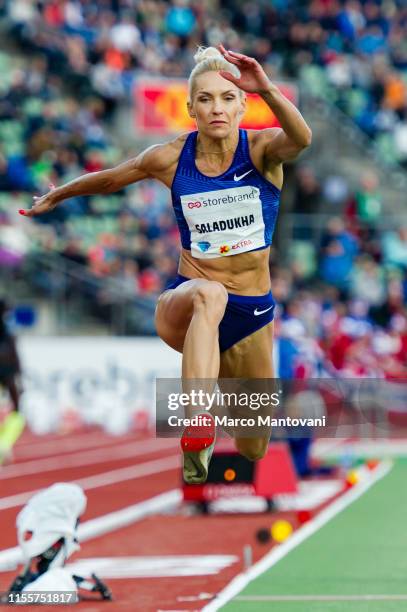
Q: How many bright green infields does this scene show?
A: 1